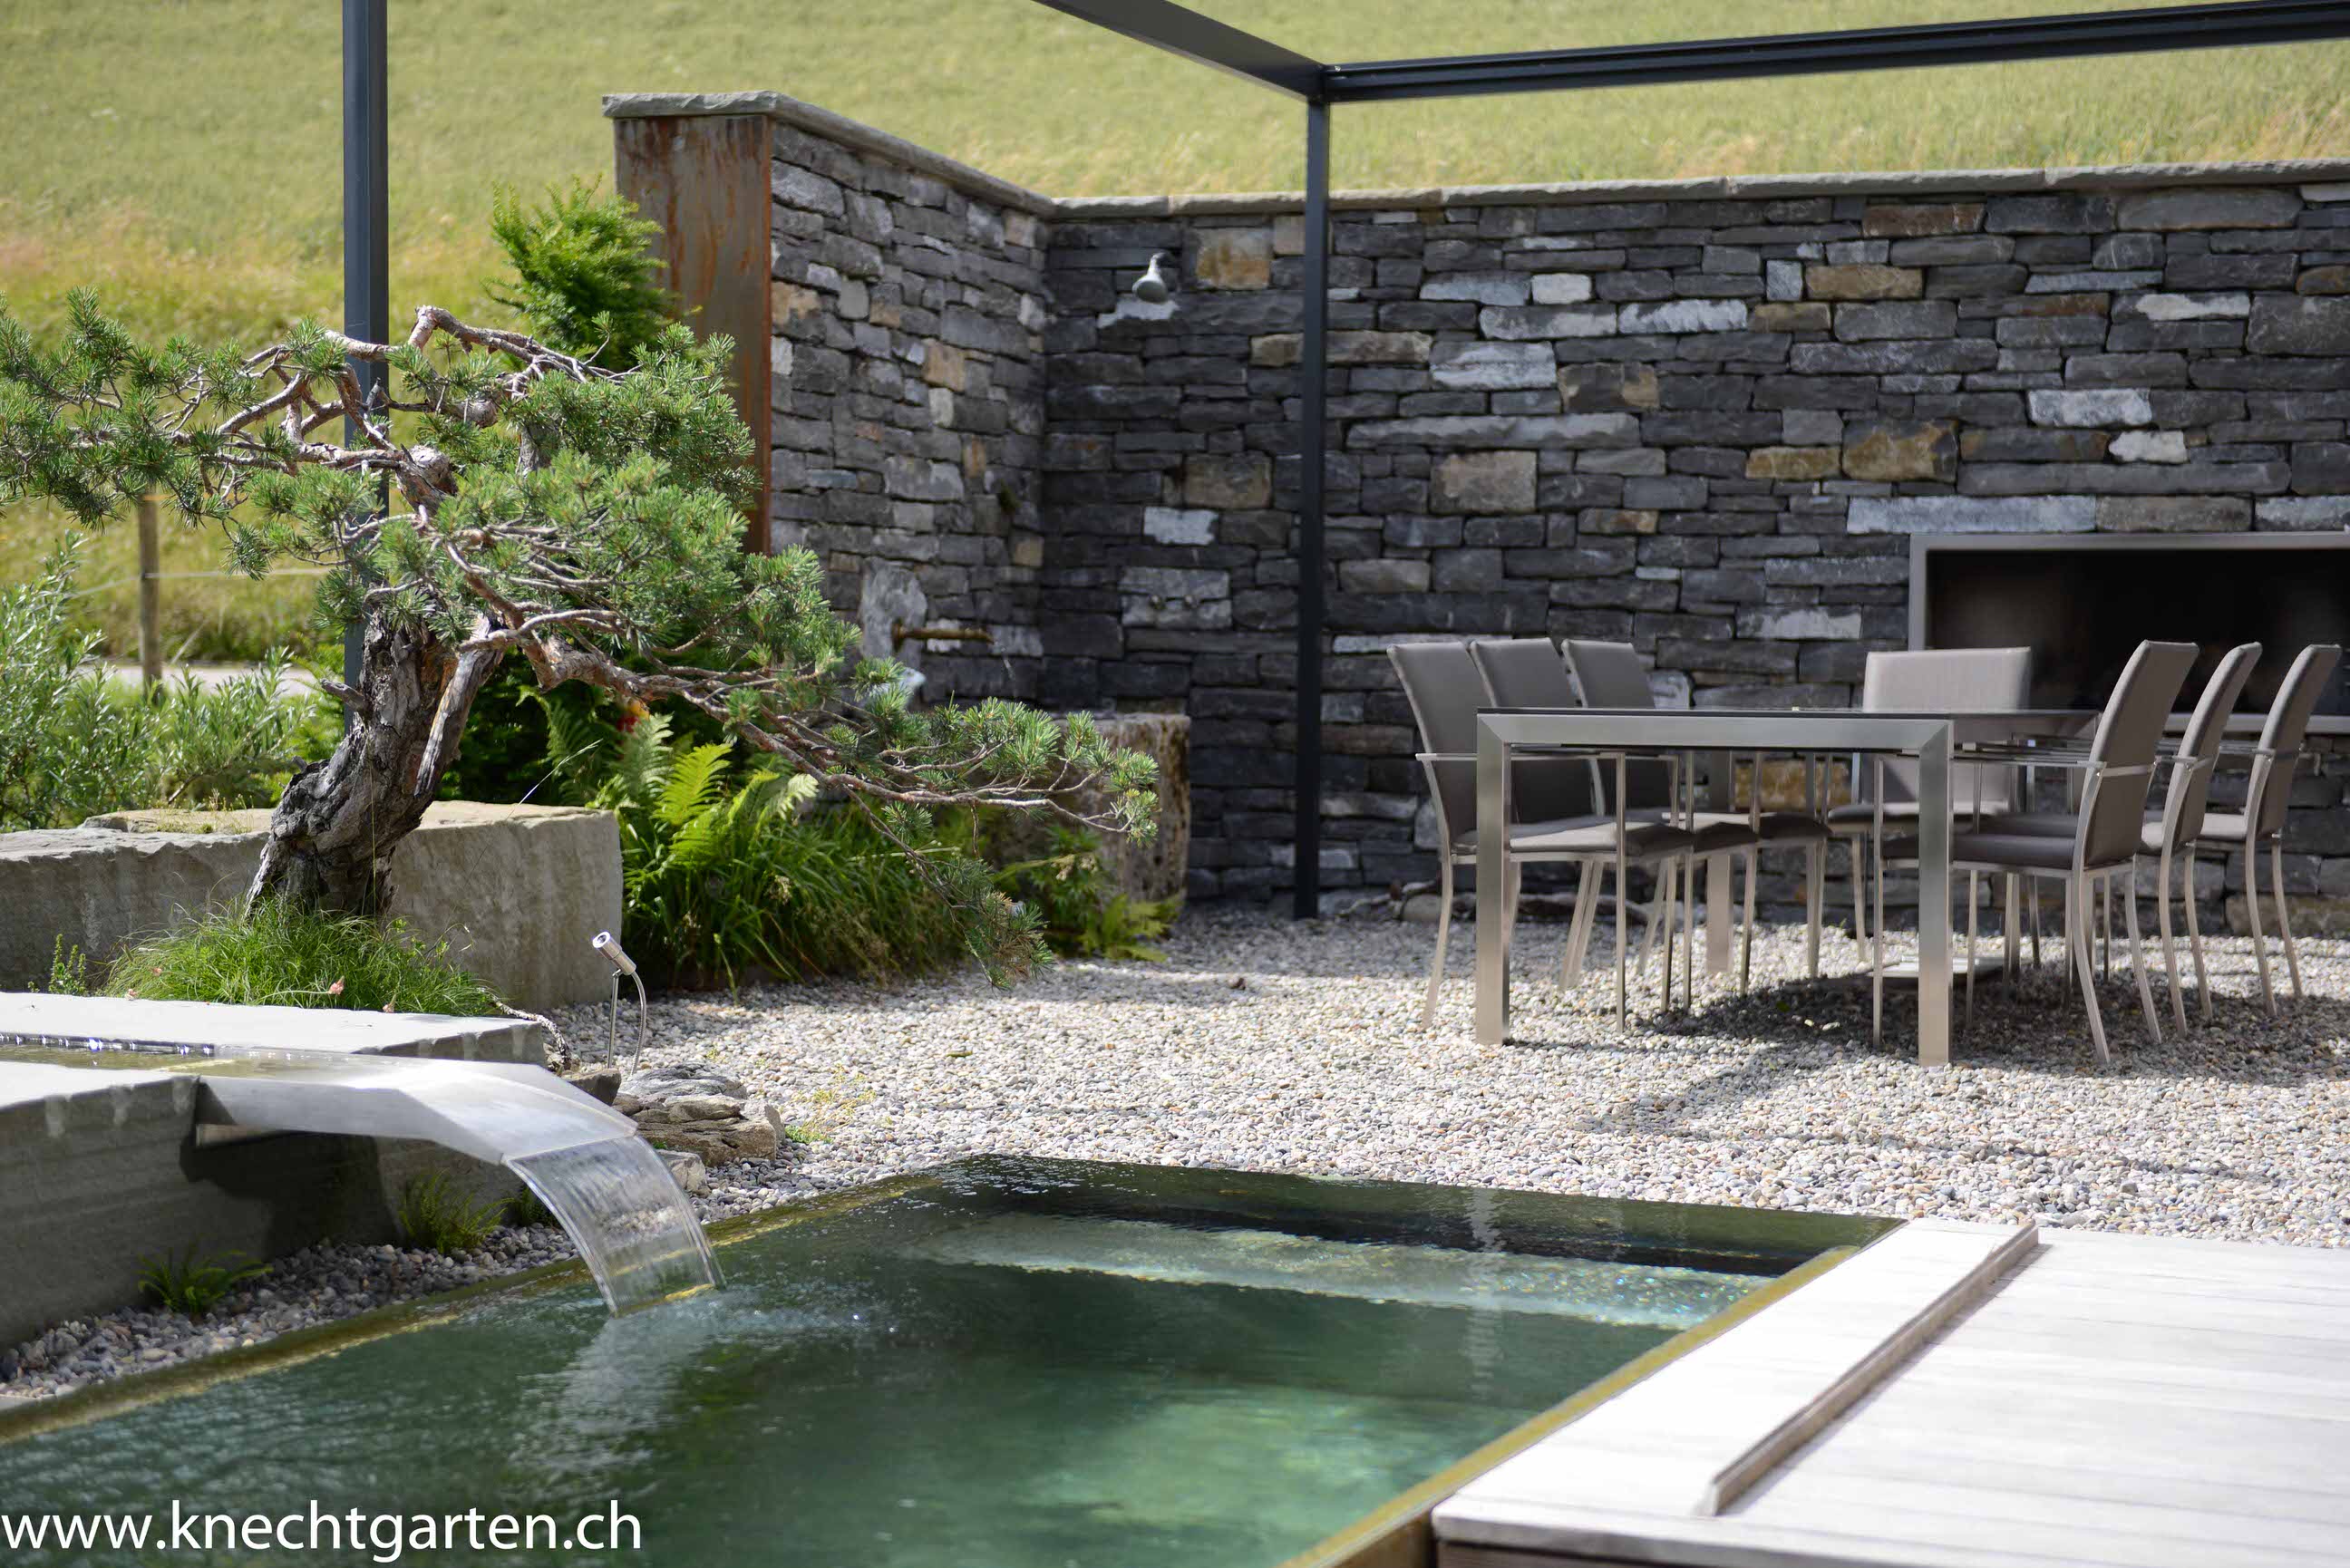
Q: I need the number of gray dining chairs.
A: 7